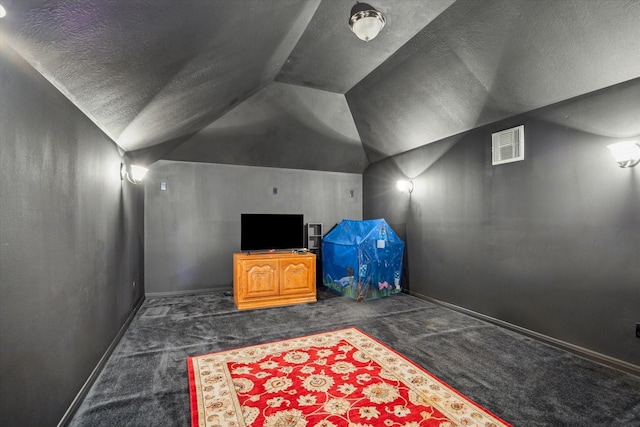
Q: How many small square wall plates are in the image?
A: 3